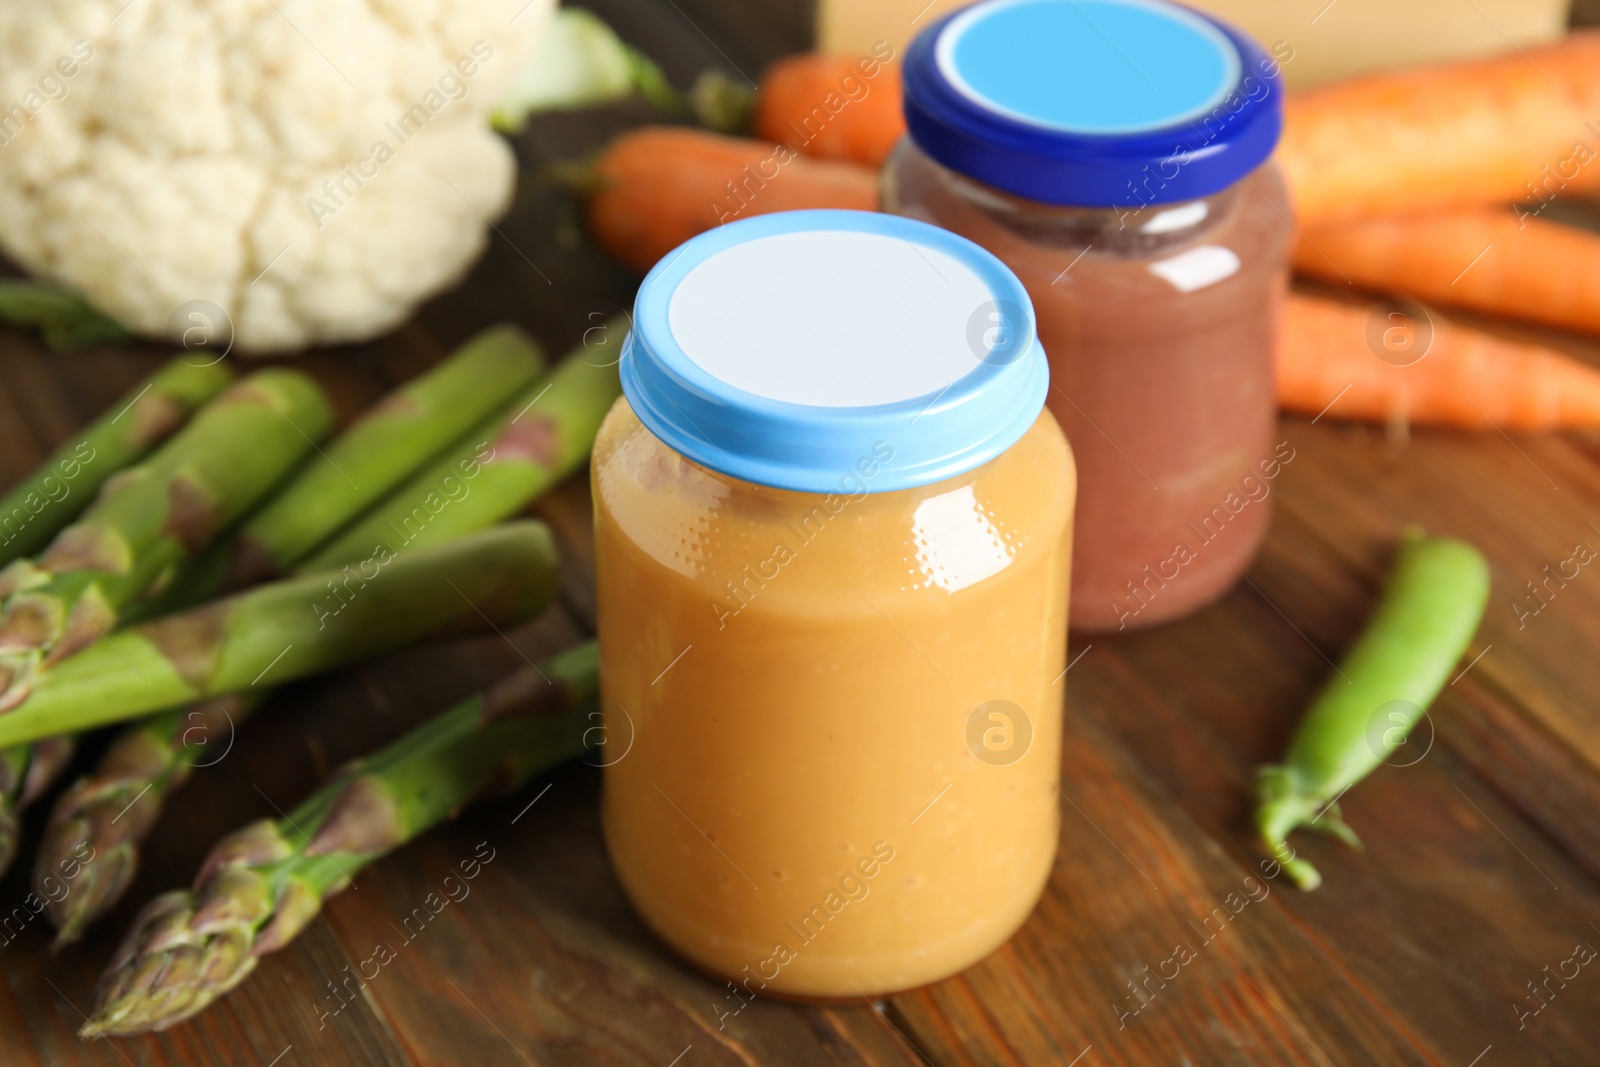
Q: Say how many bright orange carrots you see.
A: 5